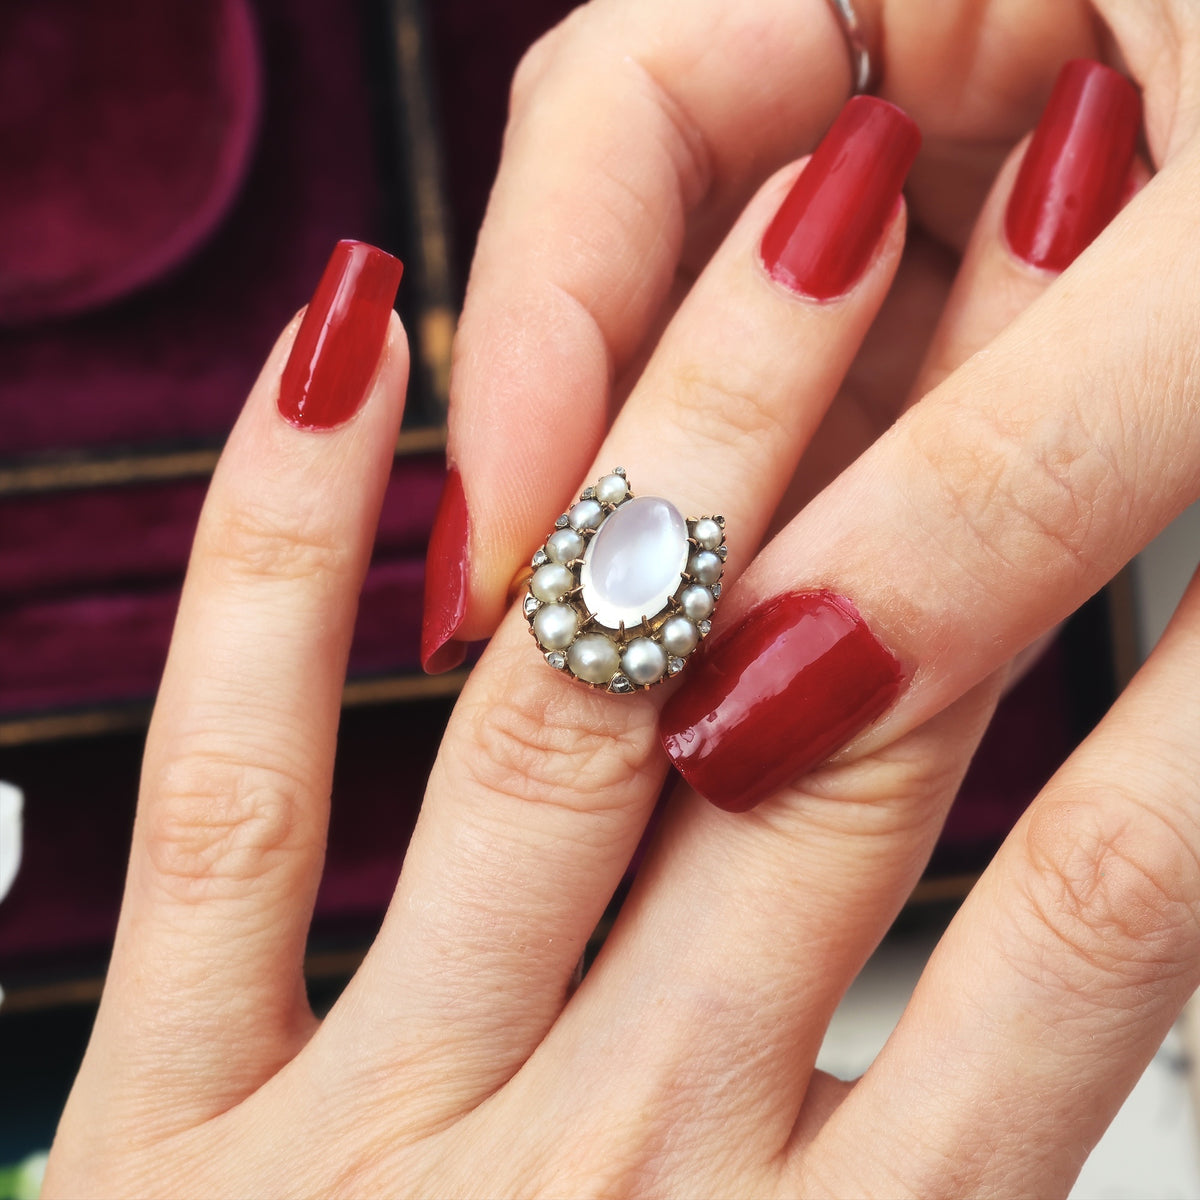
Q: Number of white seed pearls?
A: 11